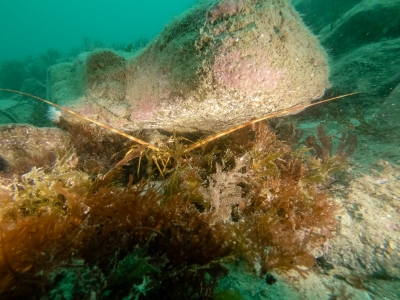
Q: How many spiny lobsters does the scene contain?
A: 1